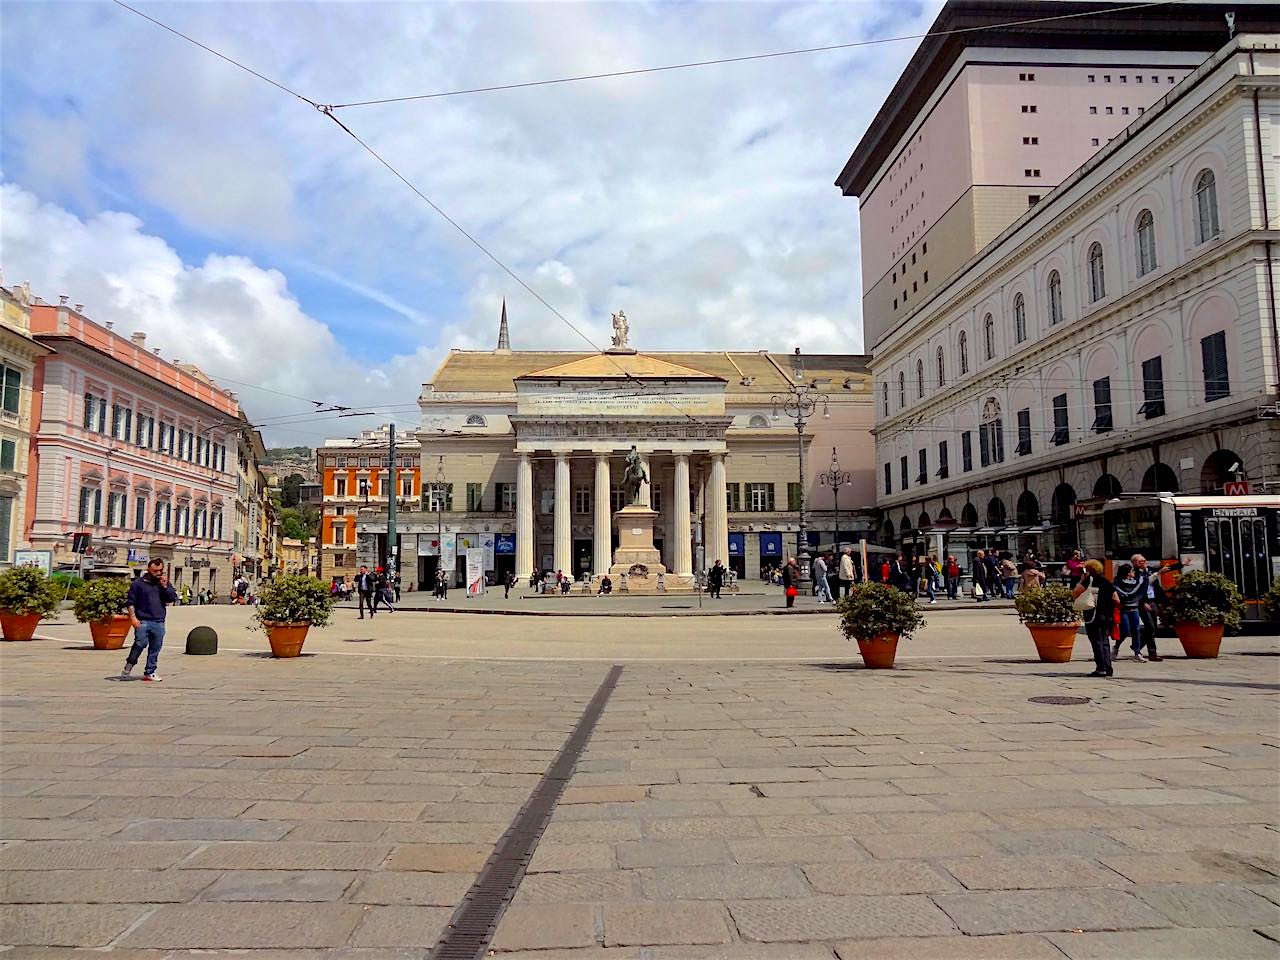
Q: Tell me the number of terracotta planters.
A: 6